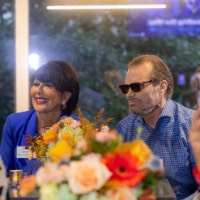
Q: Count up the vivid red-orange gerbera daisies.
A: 1